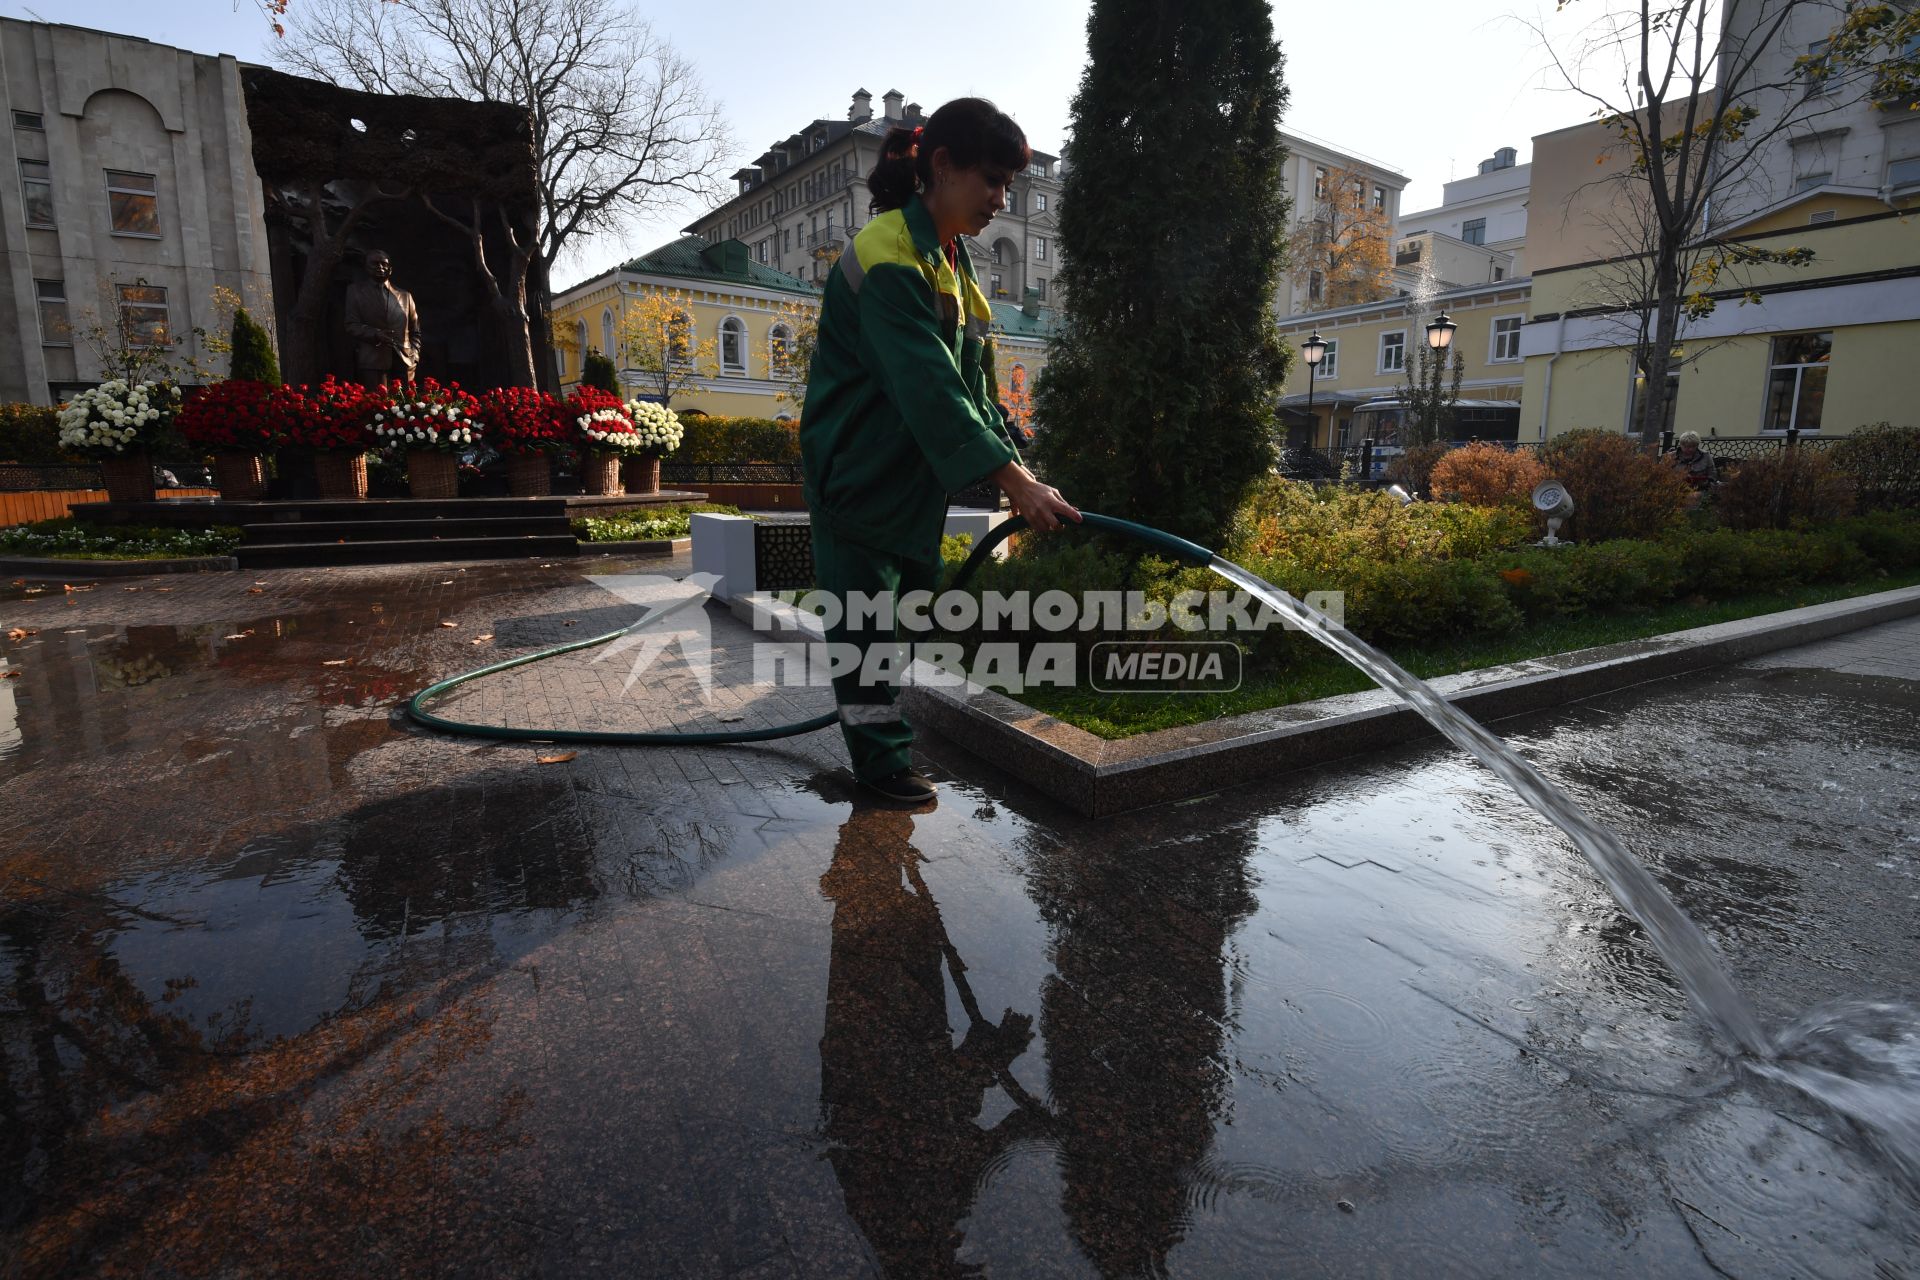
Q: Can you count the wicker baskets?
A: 7